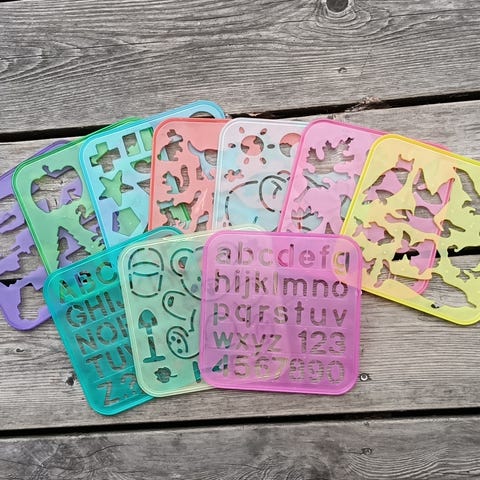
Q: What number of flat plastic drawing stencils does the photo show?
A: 10